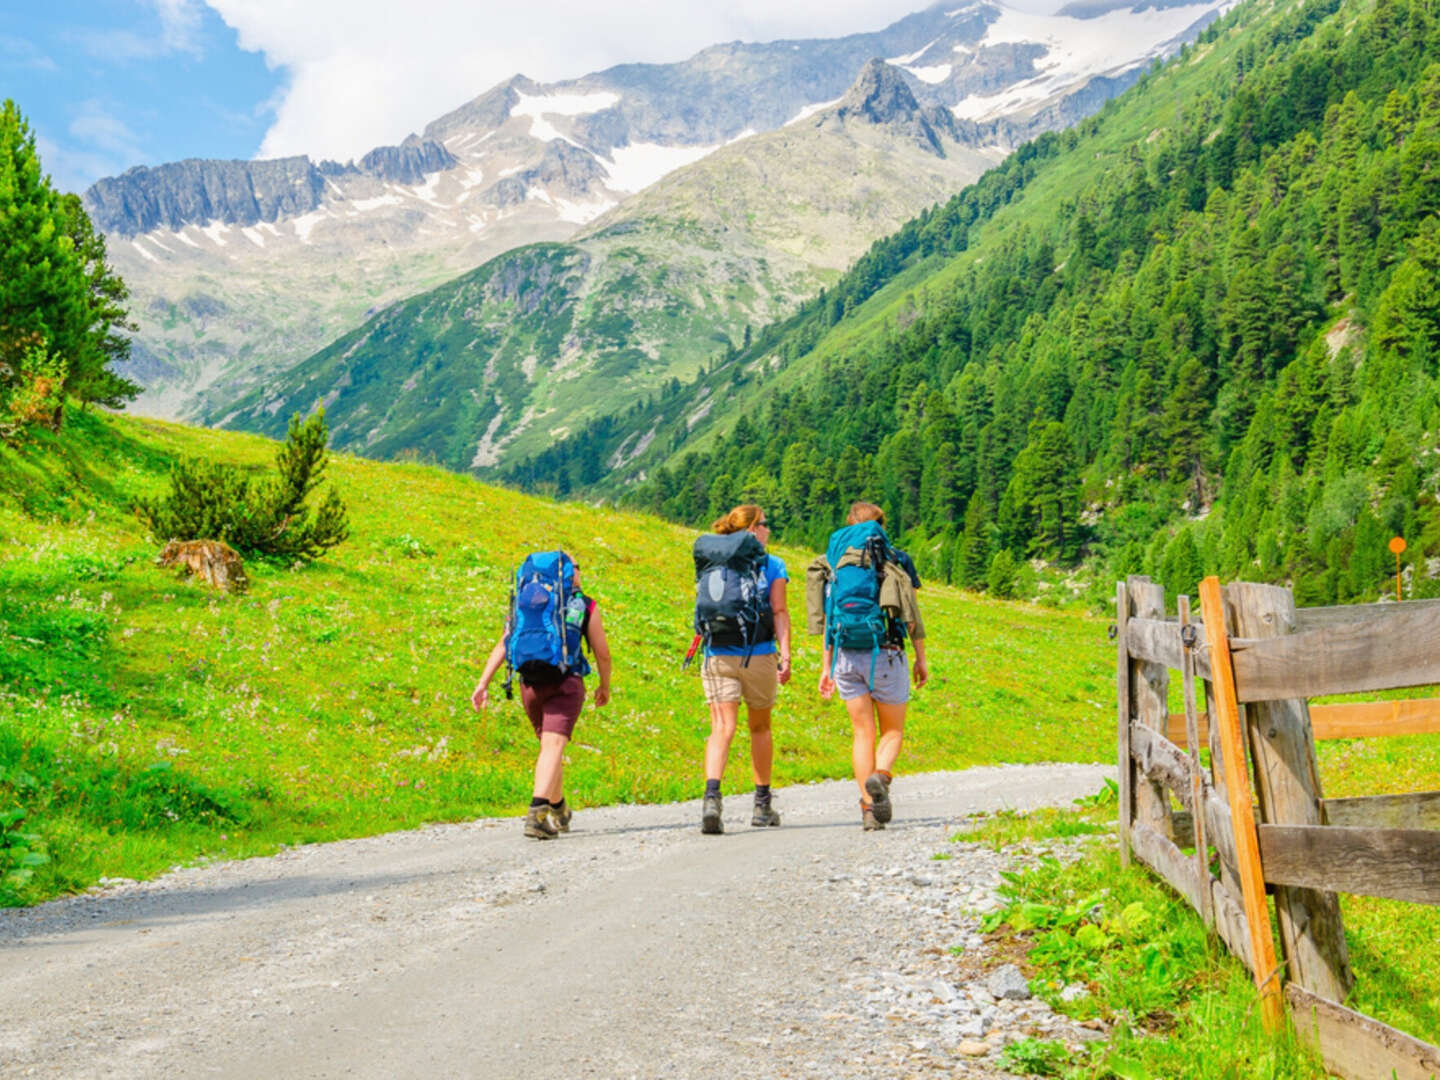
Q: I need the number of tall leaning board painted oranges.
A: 1